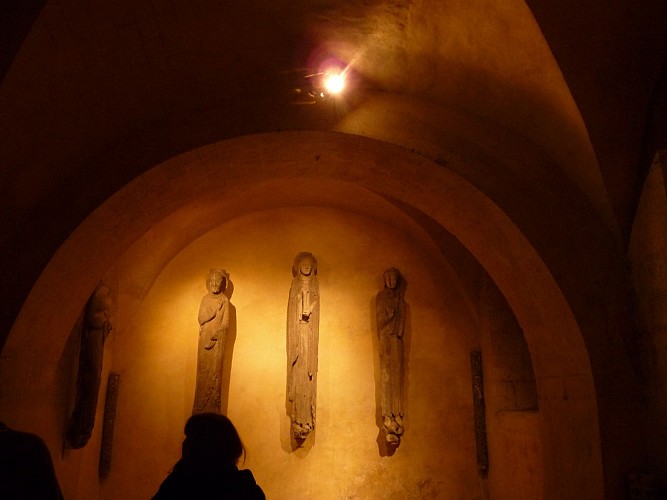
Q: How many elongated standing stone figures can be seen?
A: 4